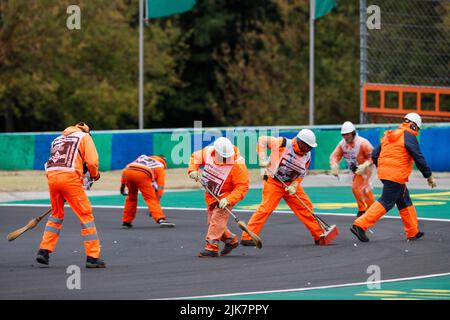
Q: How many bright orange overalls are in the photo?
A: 6